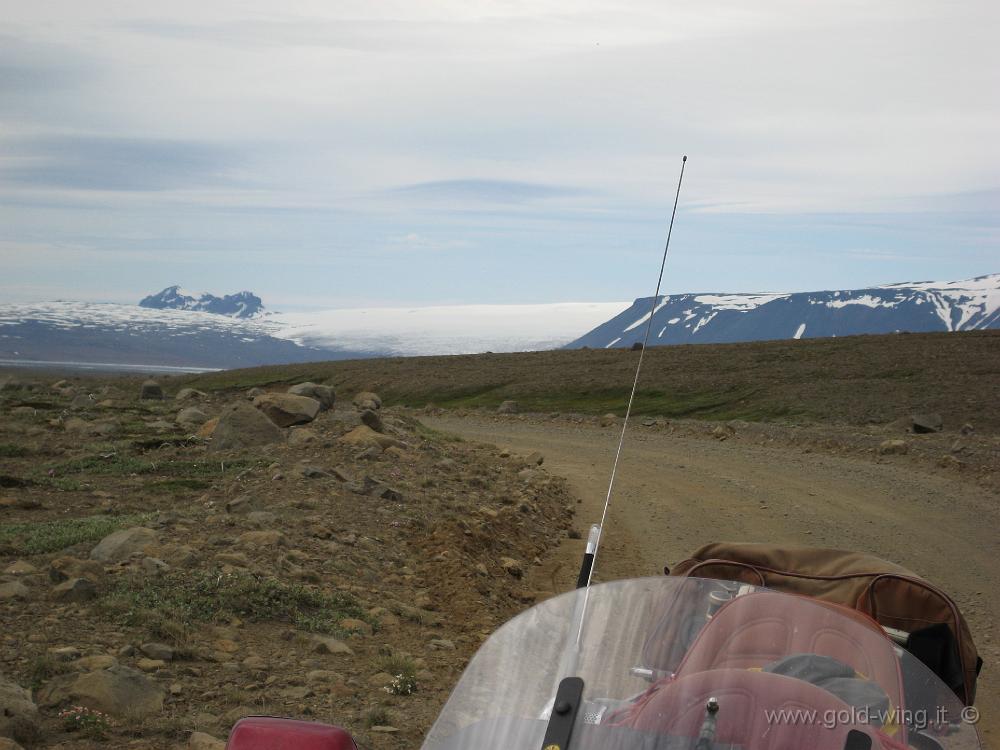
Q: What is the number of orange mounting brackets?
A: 0